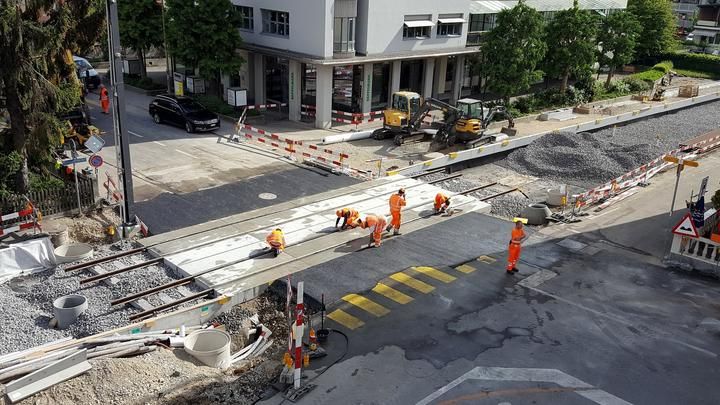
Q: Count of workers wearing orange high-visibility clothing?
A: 7